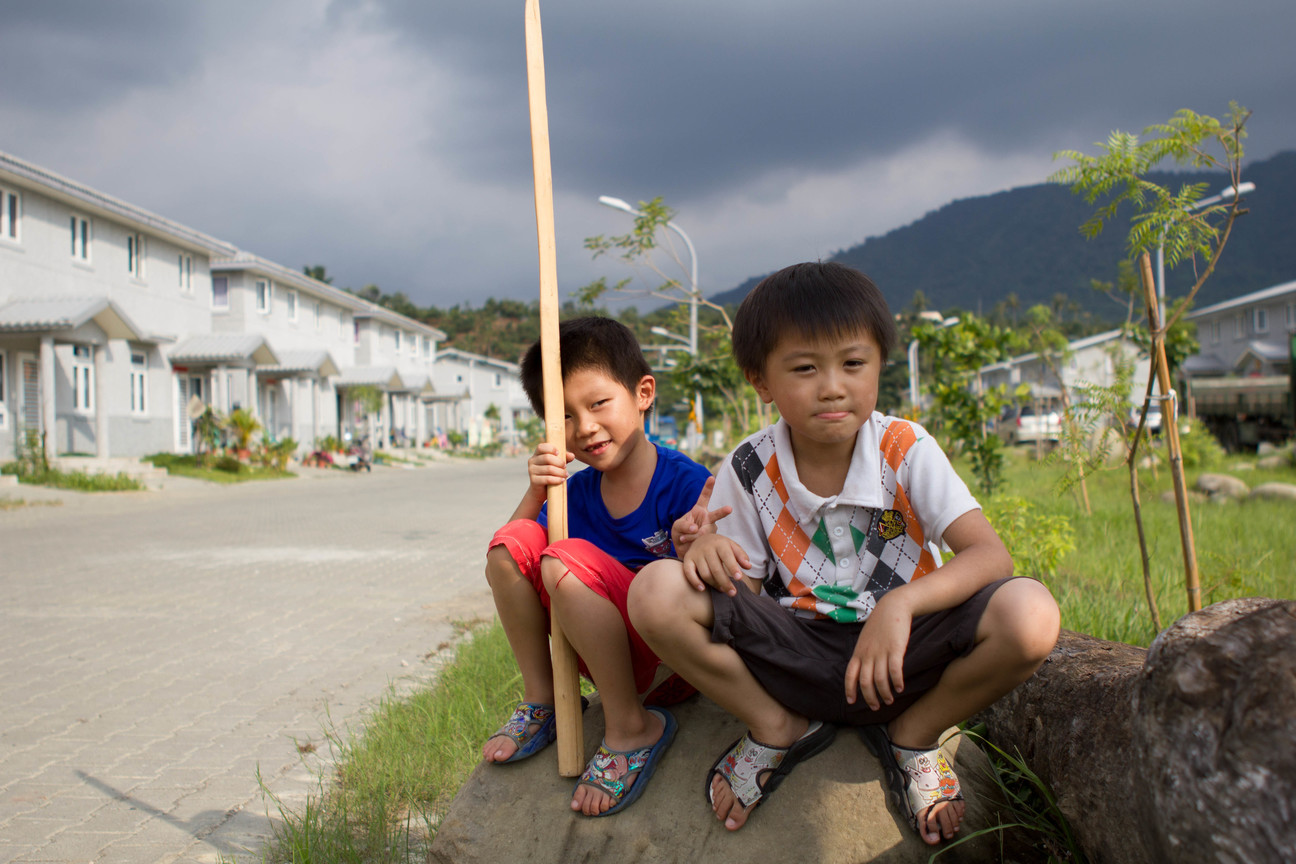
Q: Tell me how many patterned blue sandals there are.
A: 2